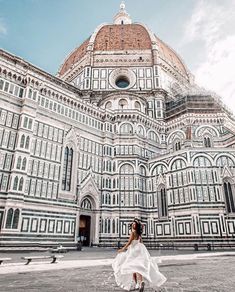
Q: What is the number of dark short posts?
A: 2